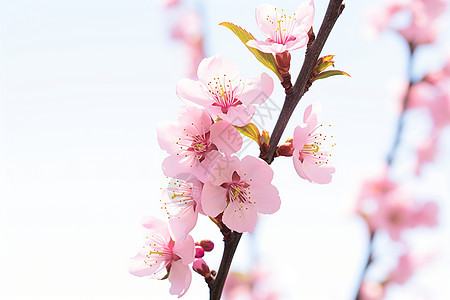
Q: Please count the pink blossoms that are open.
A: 7